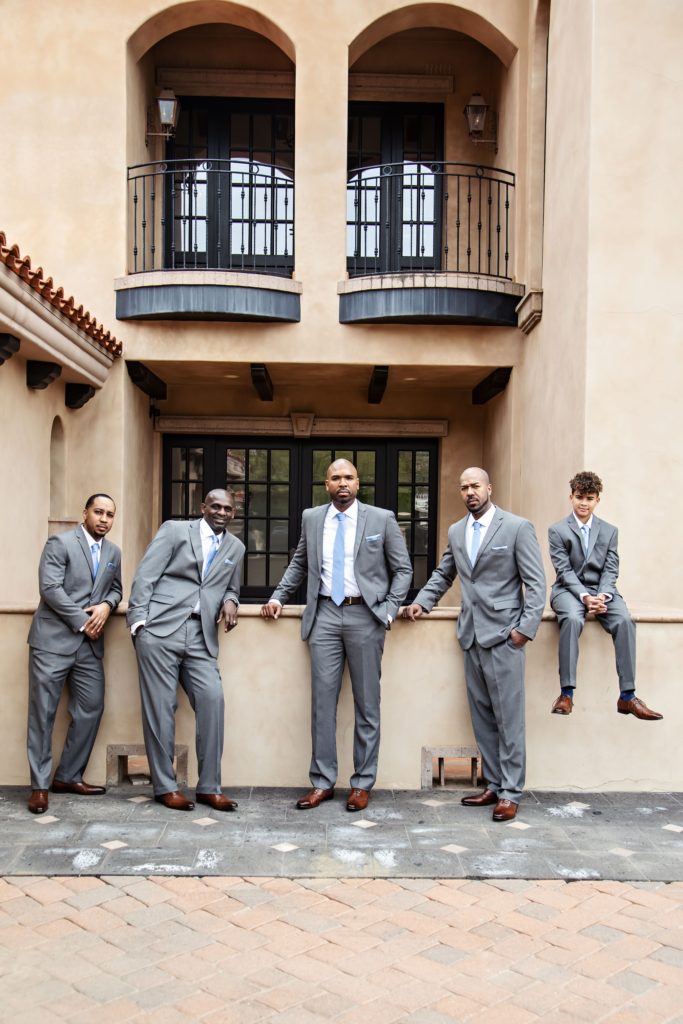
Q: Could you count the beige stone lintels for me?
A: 3